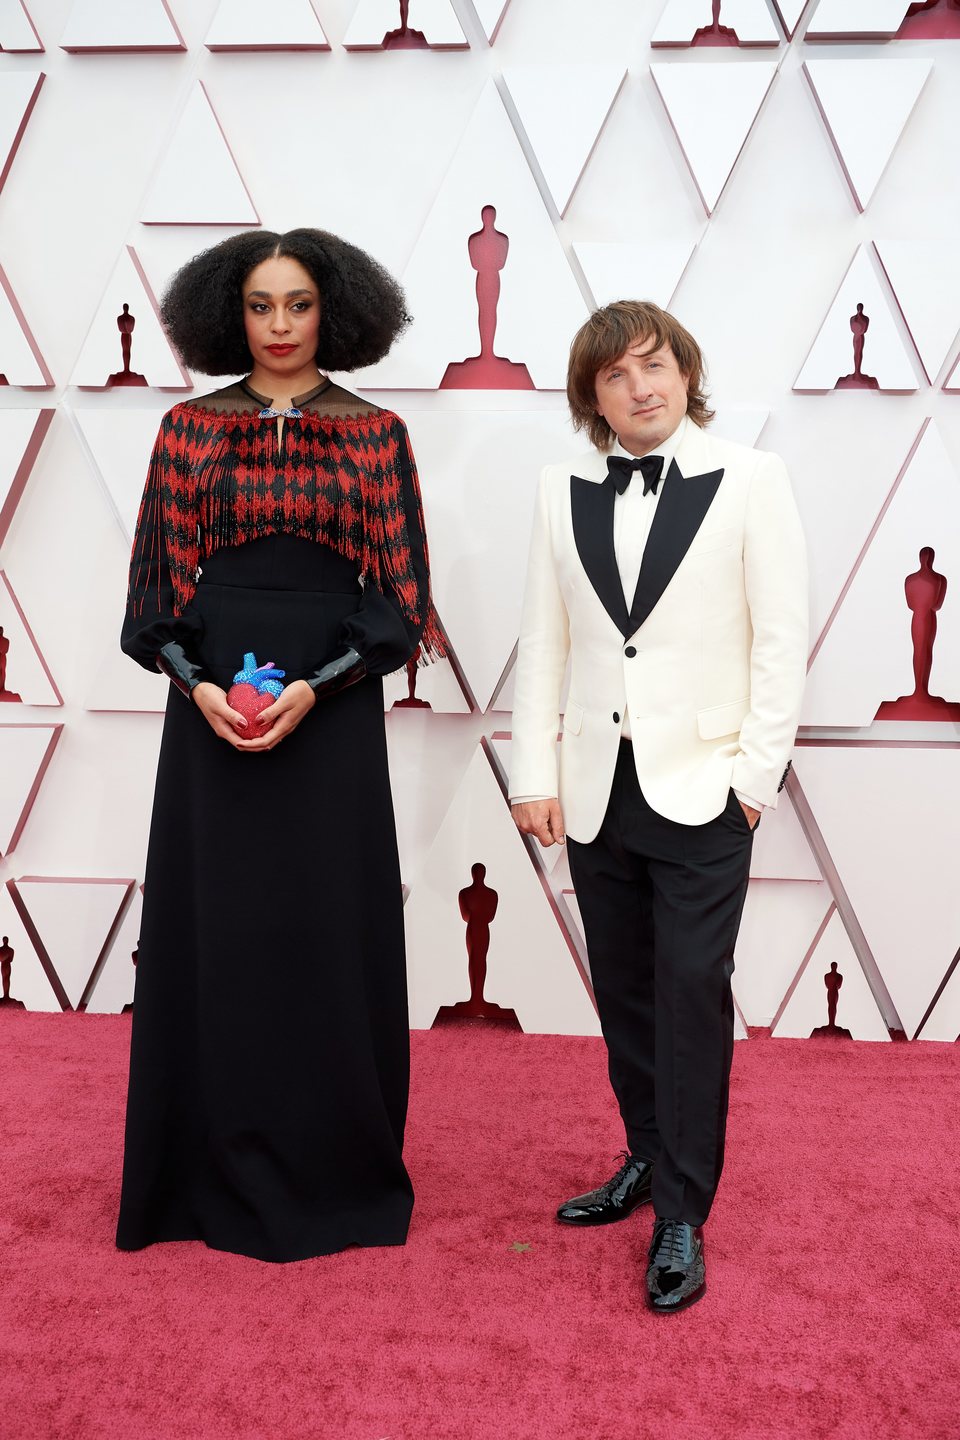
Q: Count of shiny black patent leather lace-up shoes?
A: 2